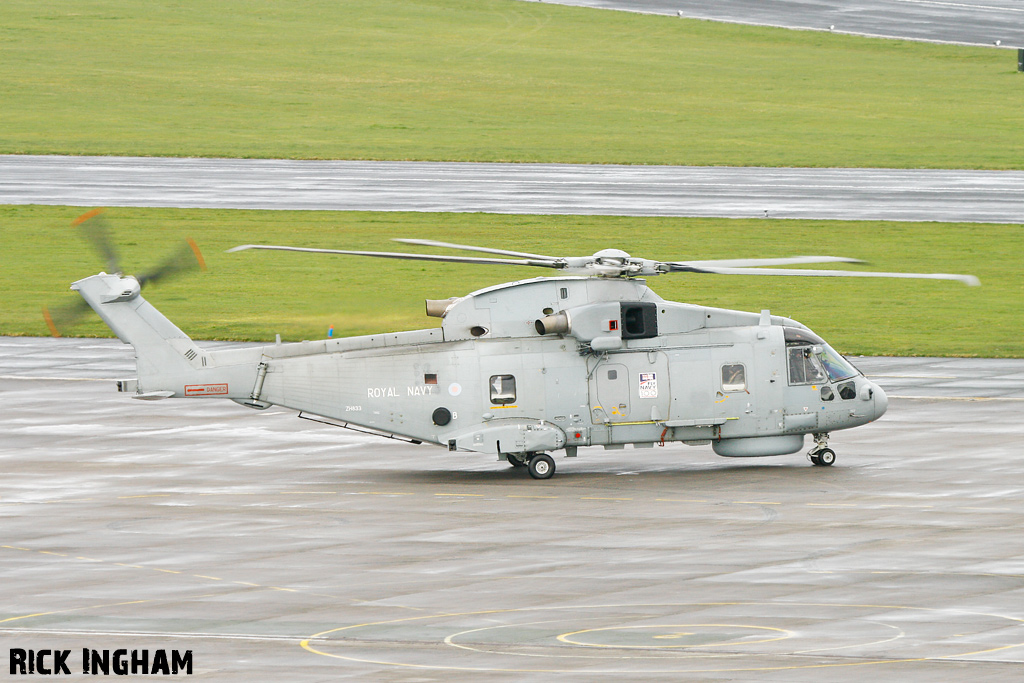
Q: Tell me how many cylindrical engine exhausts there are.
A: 2